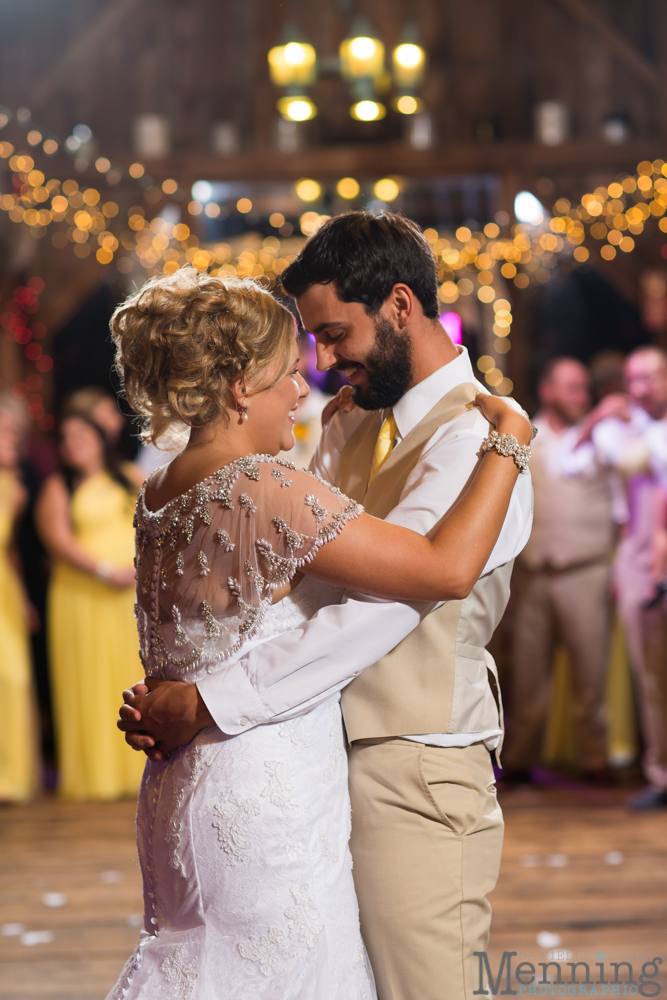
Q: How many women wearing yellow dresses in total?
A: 2